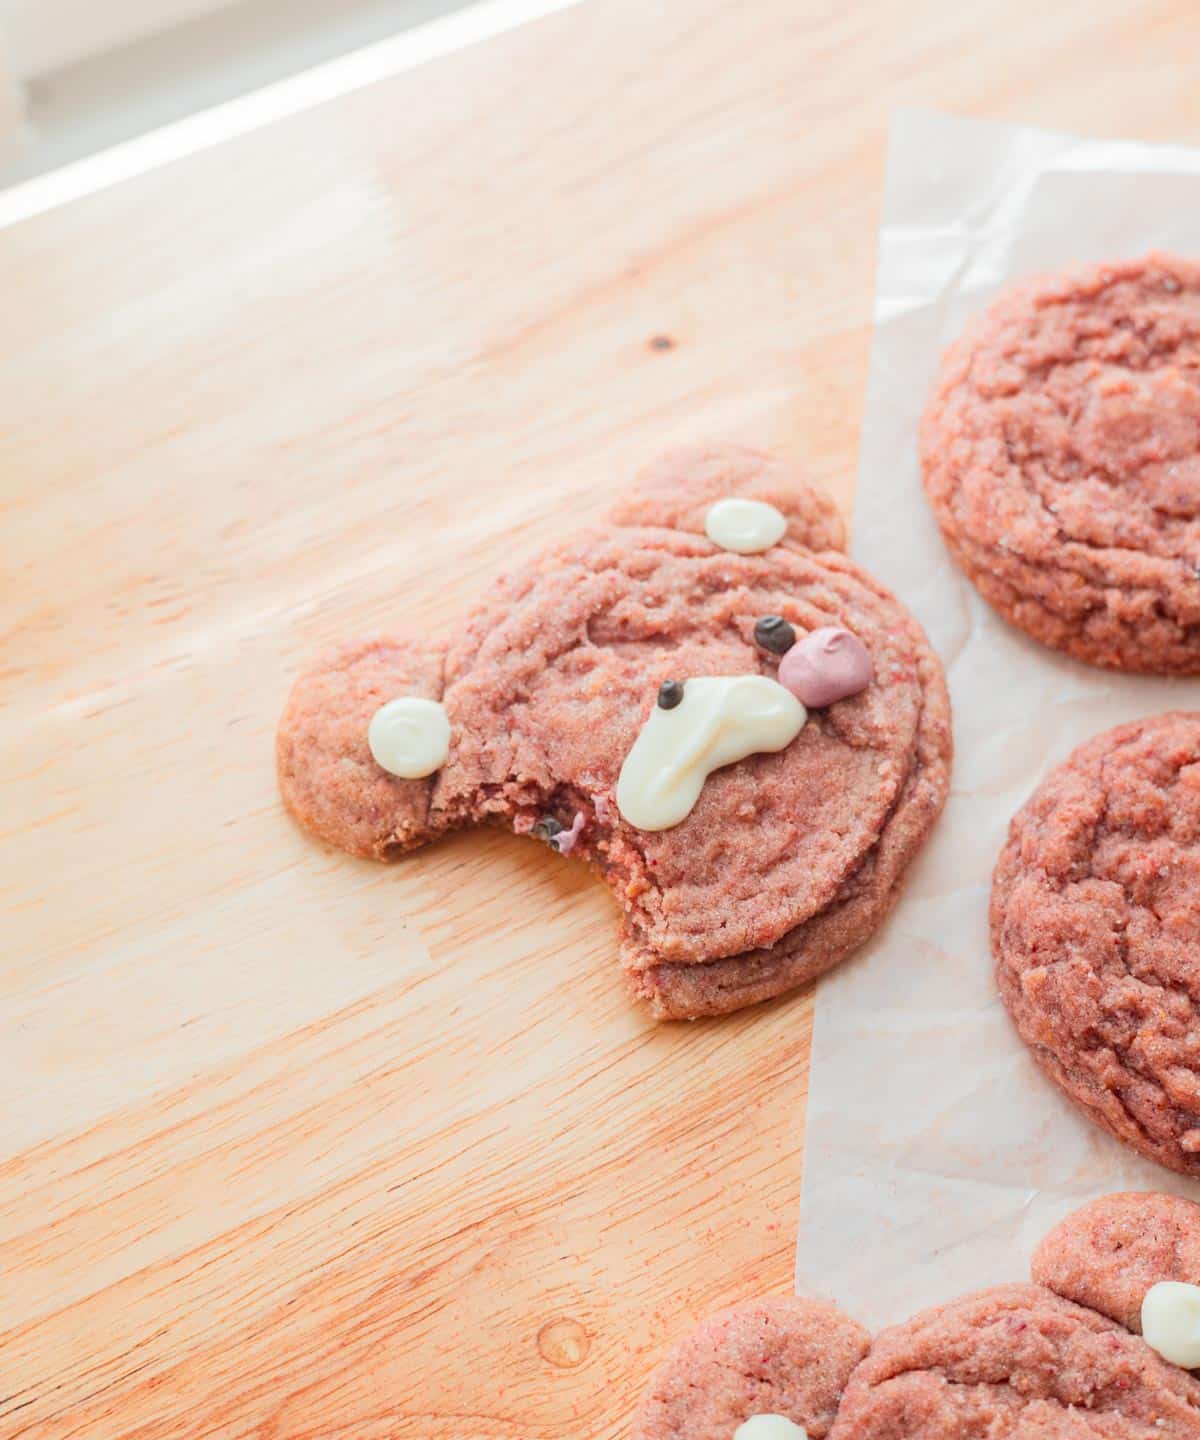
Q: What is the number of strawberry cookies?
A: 4